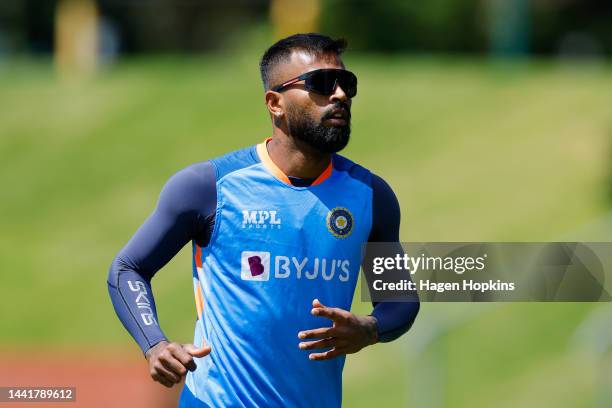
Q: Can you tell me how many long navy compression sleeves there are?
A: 2